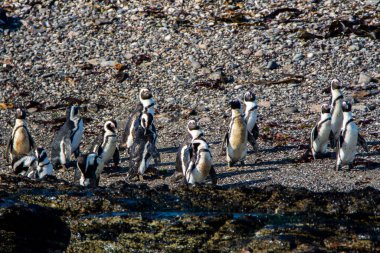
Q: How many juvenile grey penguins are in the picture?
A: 0